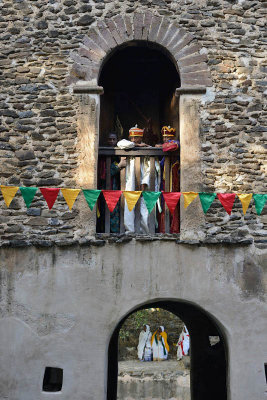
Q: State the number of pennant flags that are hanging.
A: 14